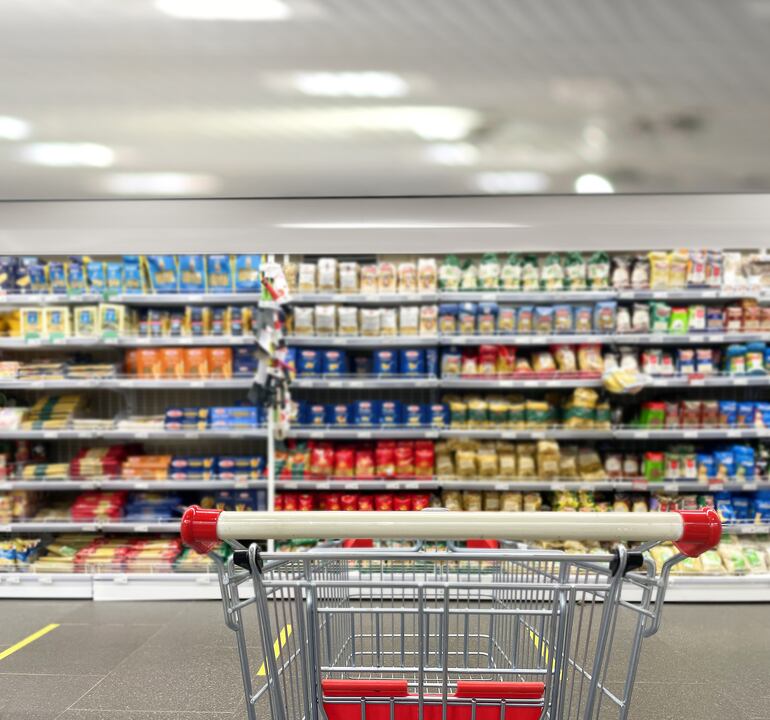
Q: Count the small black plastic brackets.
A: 2